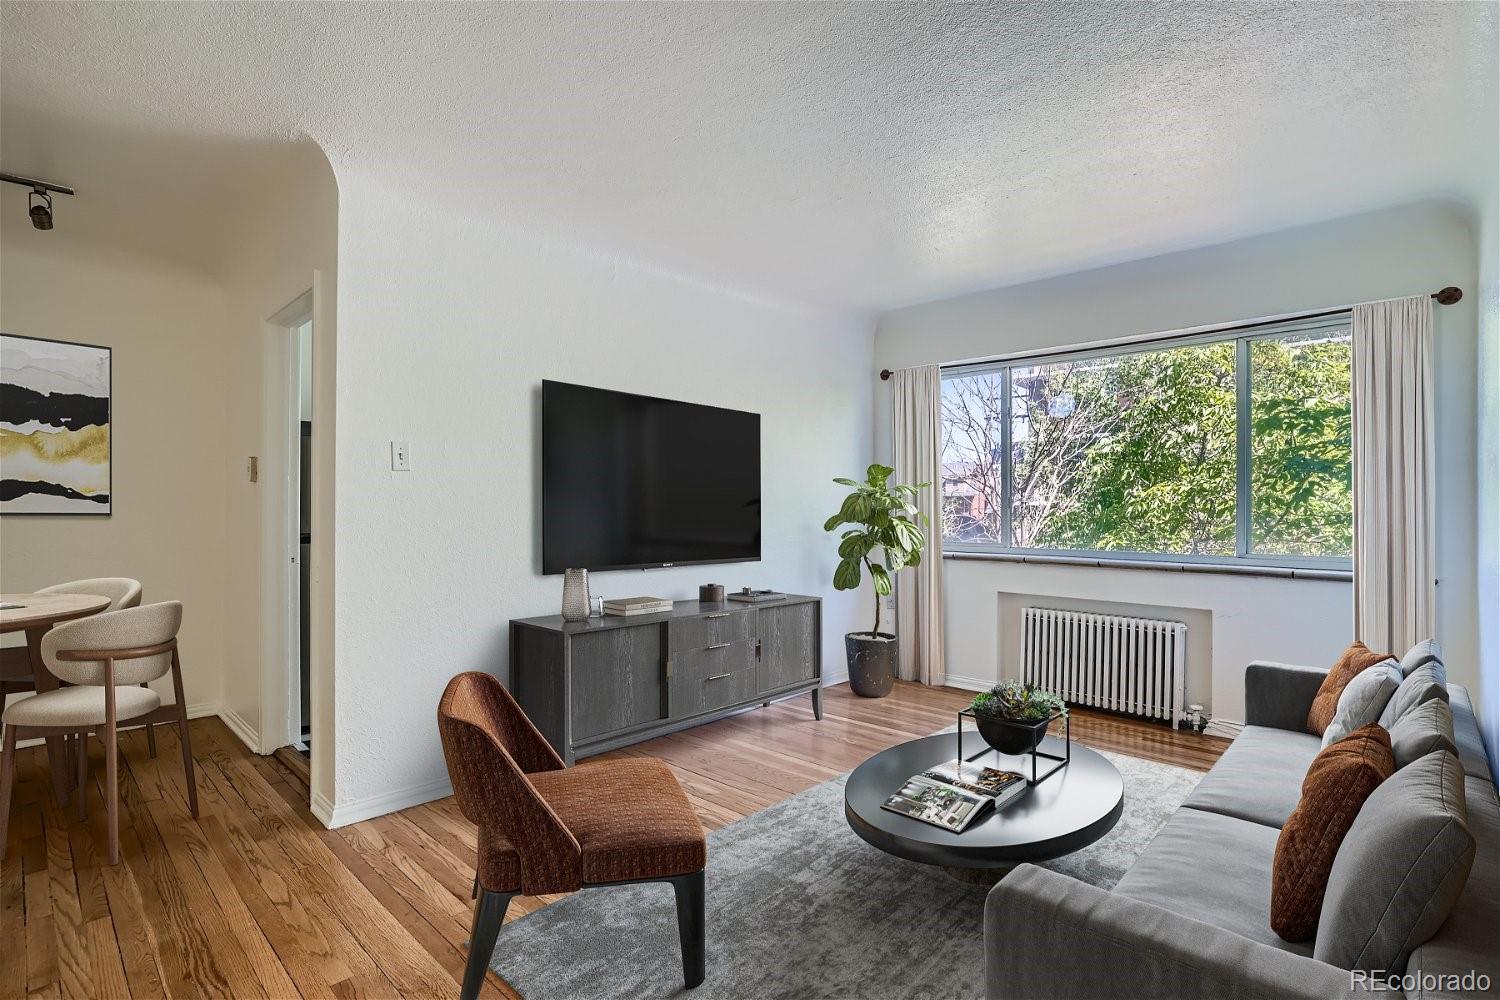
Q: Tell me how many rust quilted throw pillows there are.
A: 2